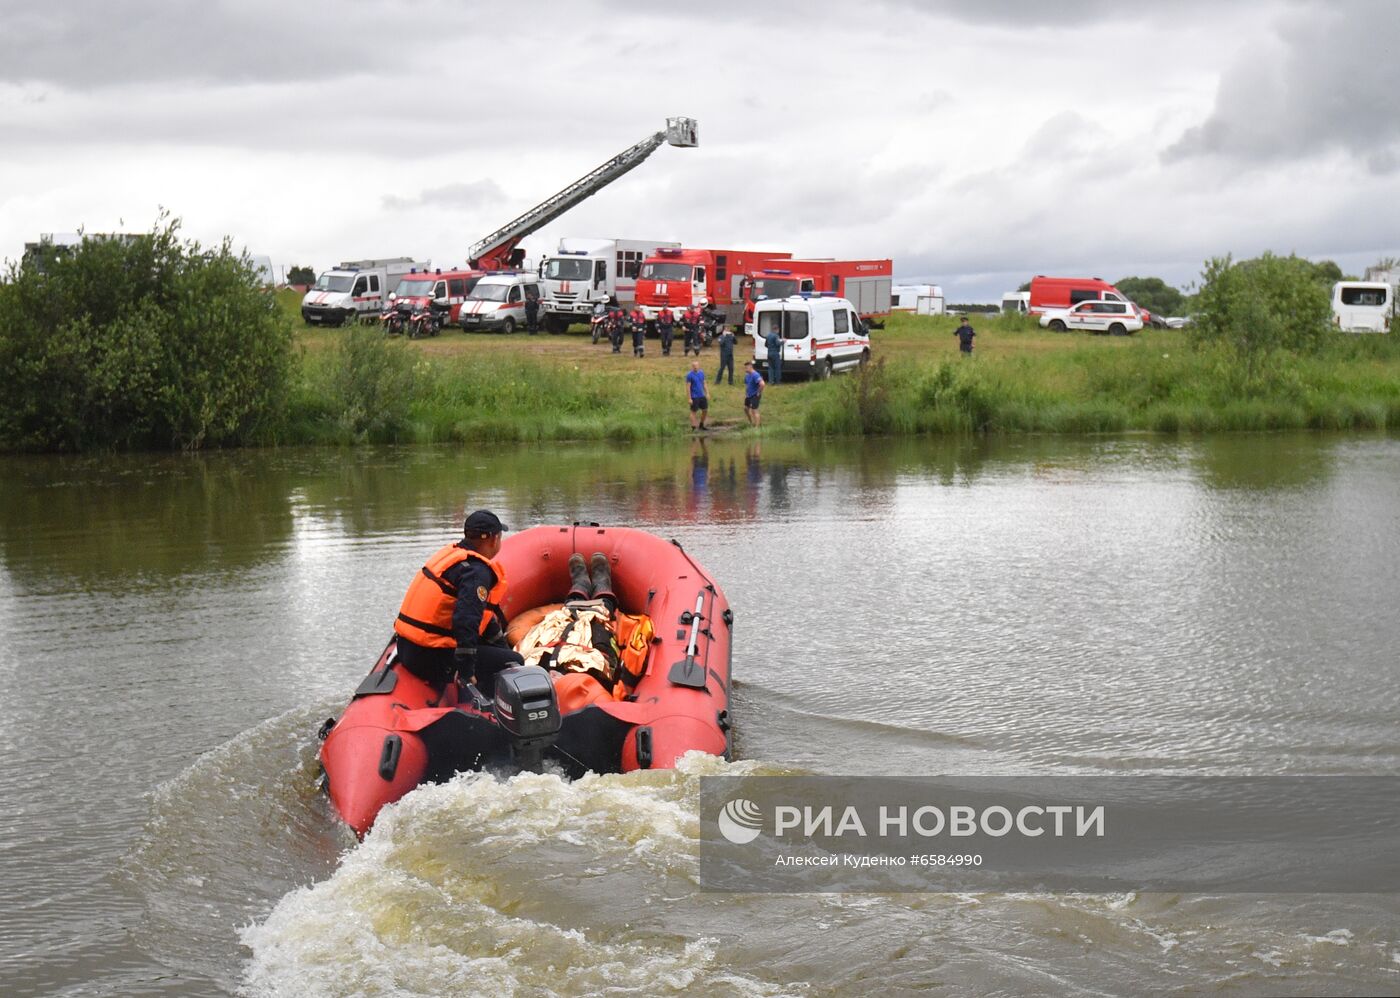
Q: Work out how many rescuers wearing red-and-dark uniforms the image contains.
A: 4